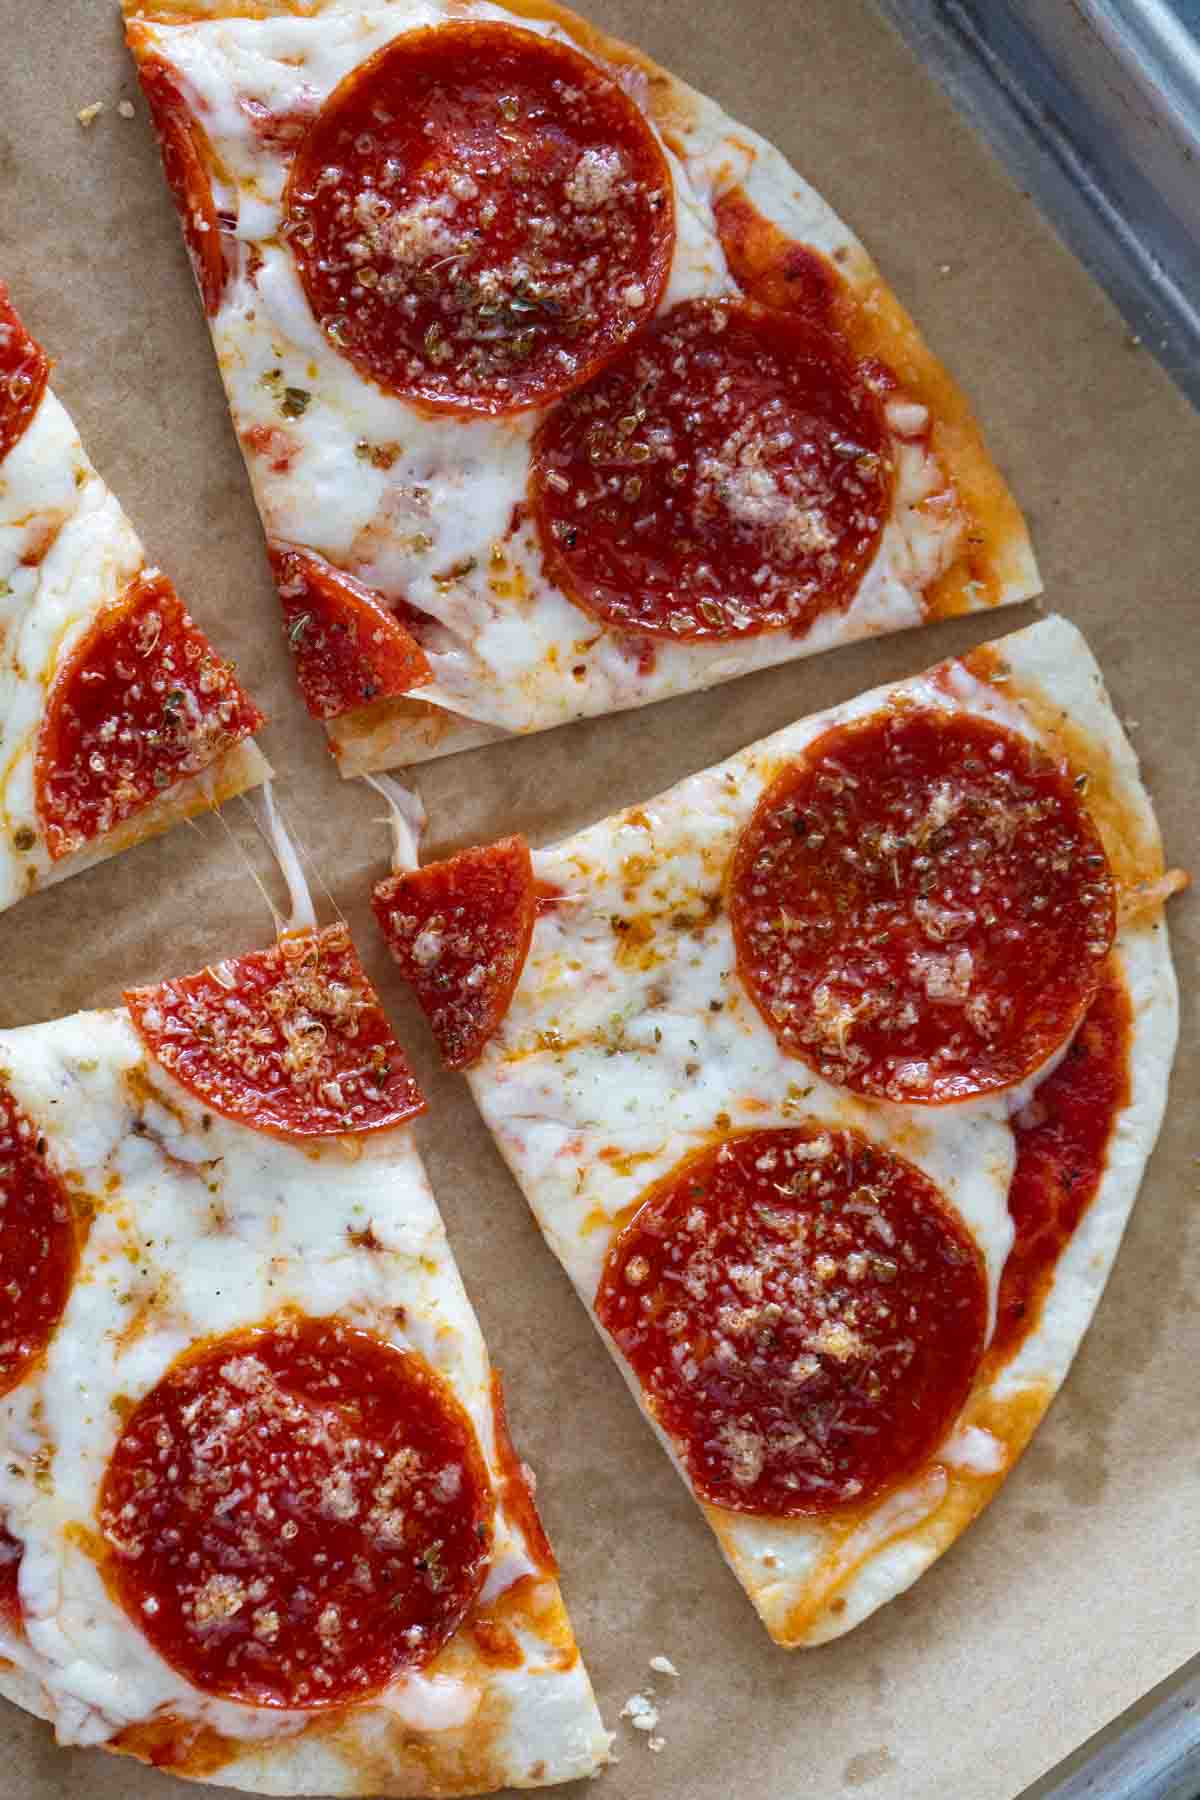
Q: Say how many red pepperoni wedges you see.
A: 4